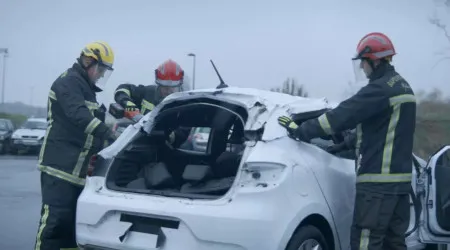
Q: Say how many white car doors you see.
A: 2